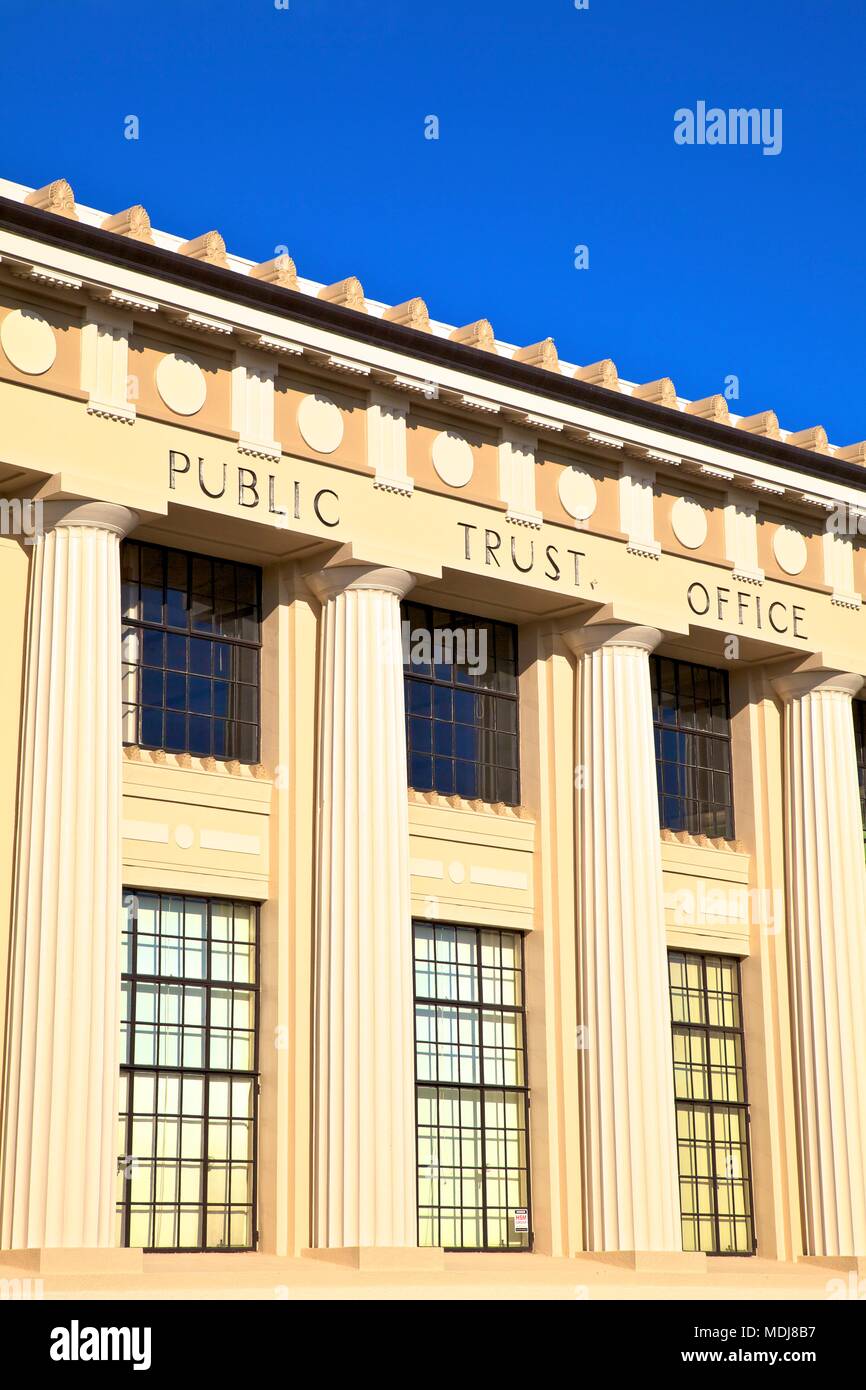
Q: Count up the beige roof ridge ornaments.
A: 14